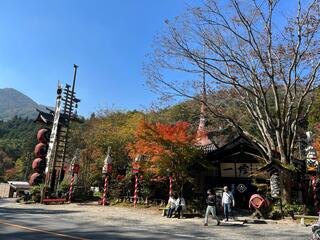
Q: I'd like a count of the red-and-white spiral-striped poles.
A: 5